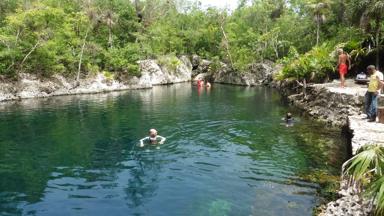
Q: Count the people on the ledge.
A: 2